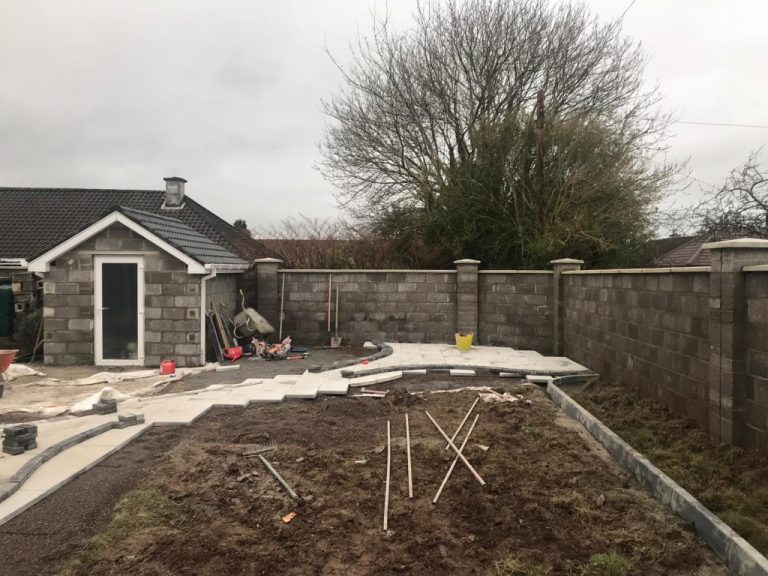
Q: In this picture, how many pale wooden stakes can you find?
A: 5